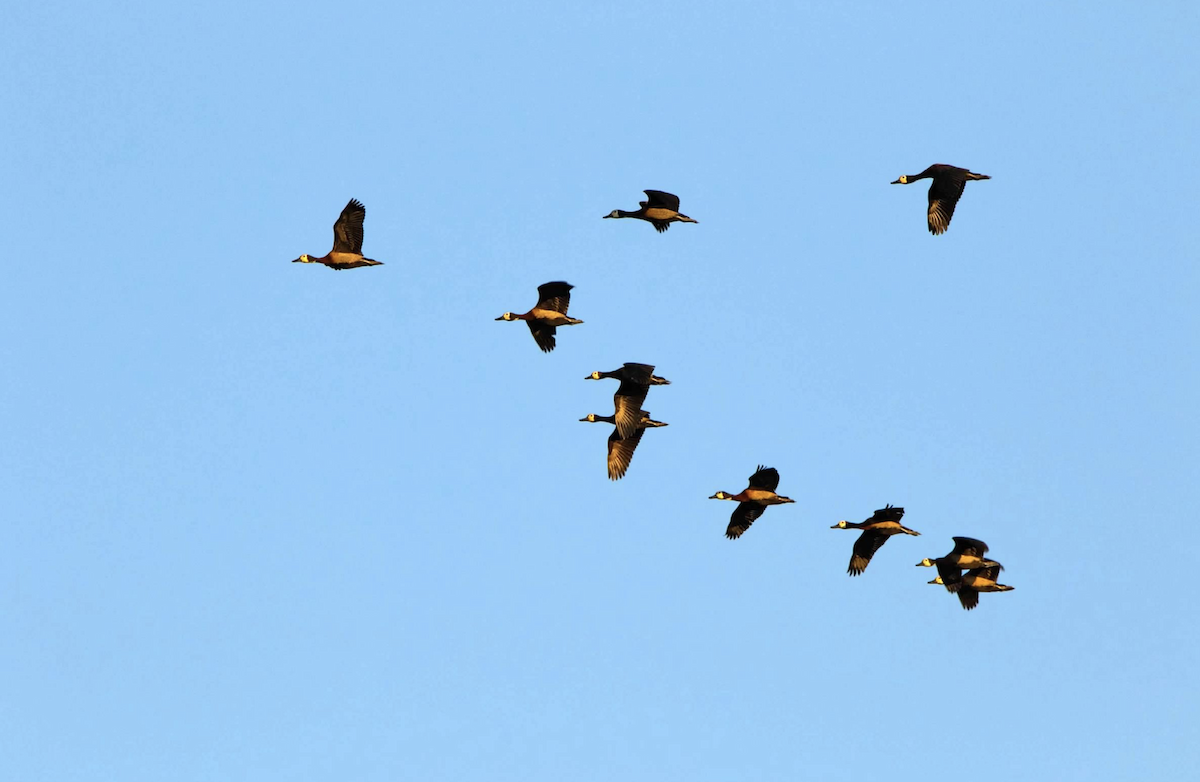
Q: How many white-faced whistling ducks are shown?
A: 10